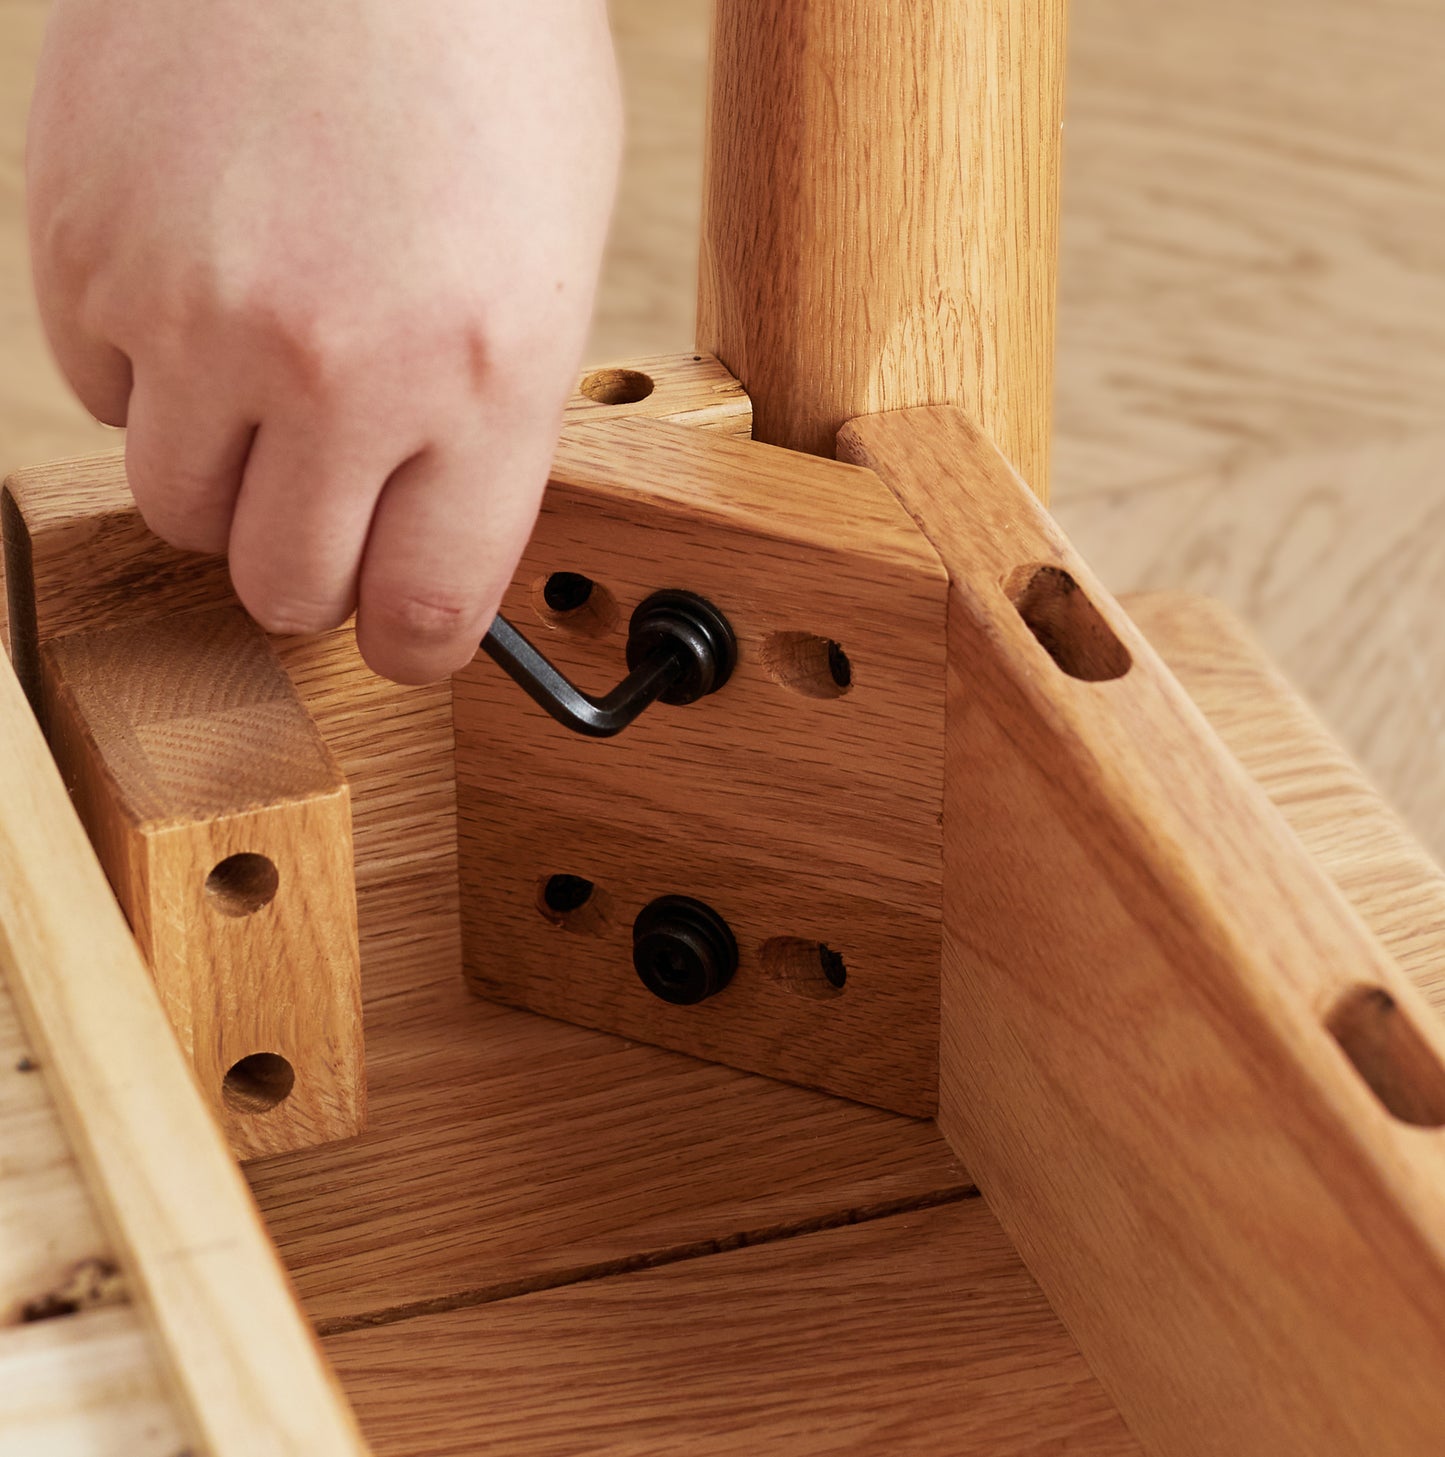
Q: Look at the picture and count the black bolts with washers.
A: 2